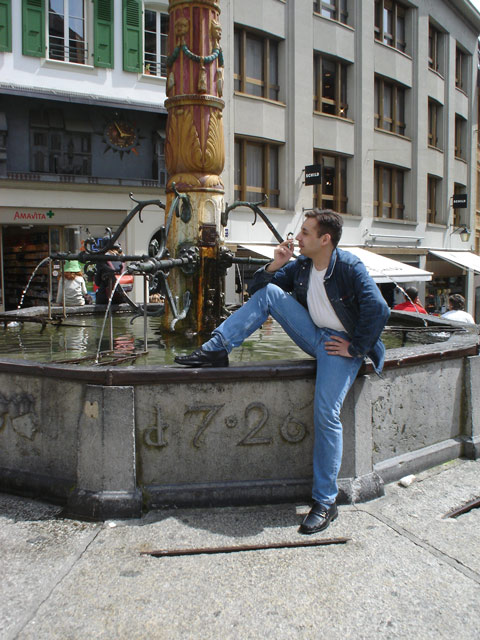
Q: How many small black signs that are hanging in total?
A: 2